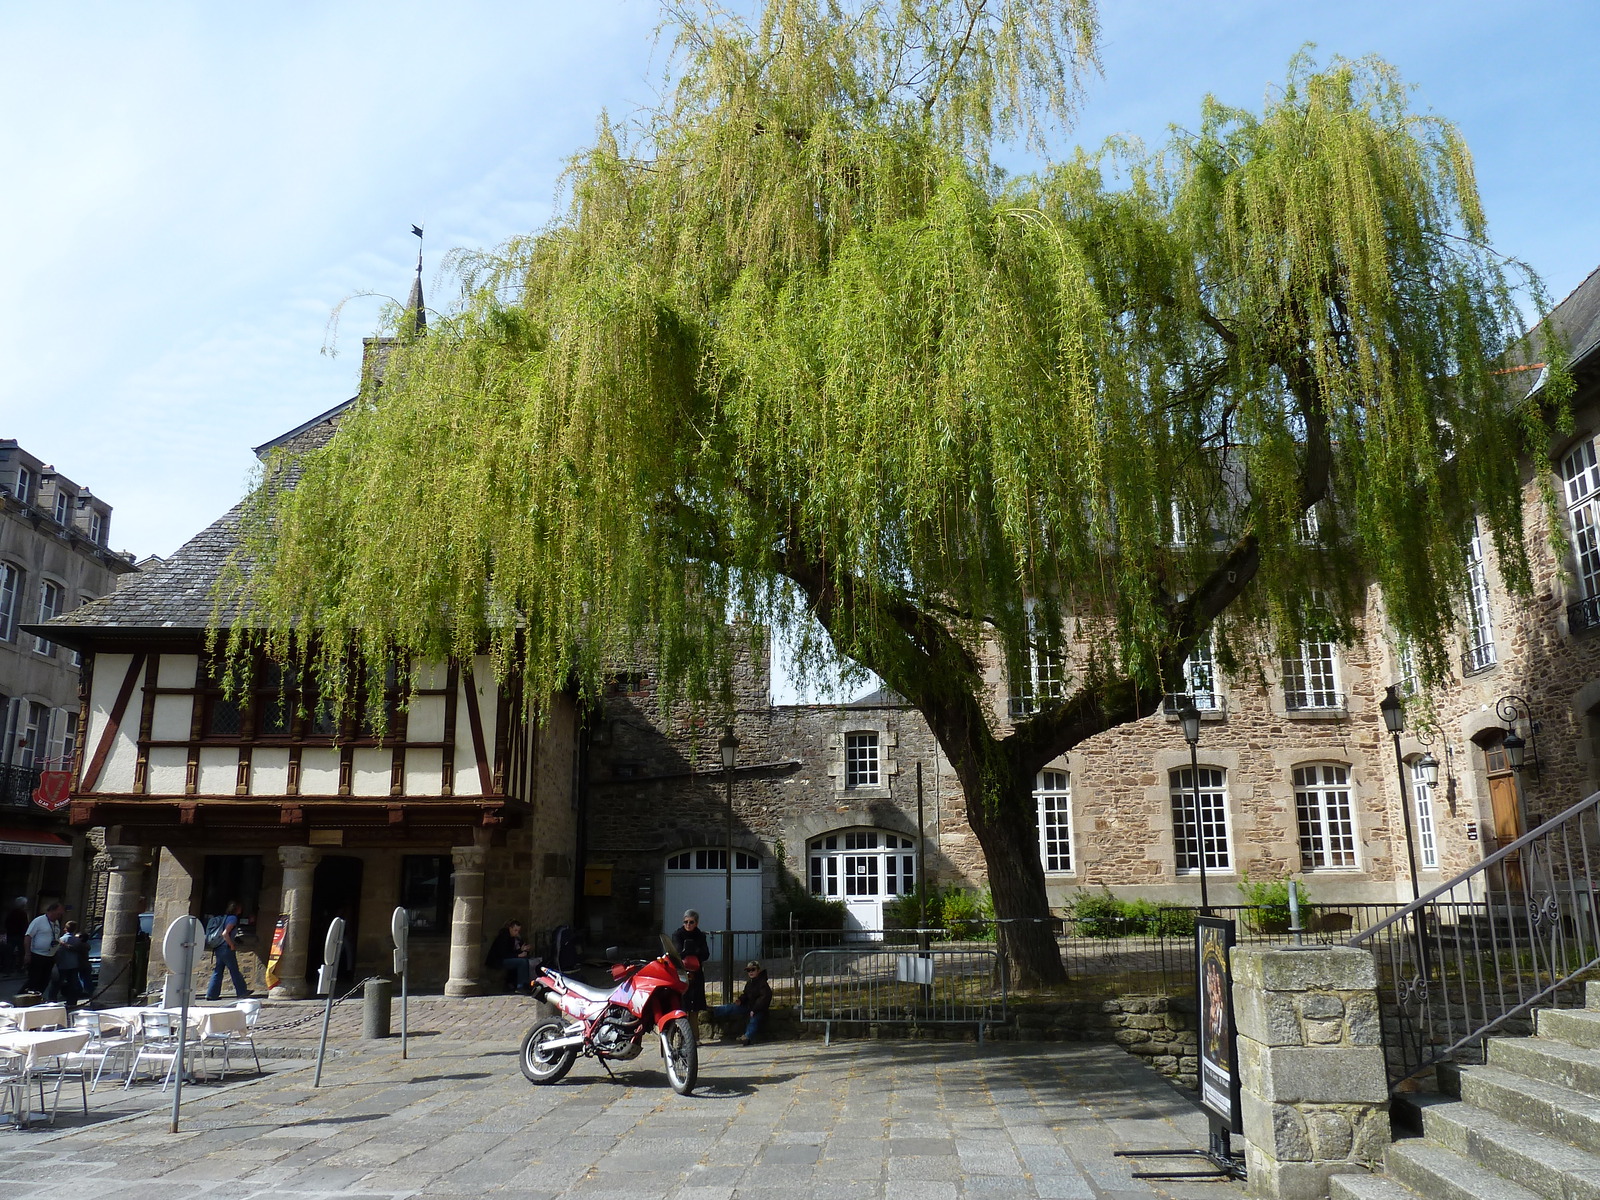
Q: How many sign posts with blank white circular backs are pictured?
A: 3